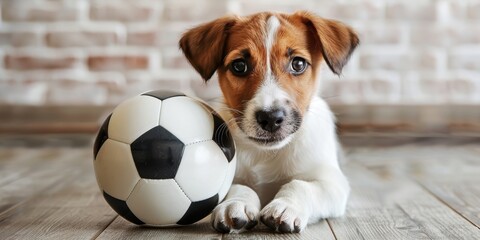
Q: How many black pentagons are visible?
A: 6